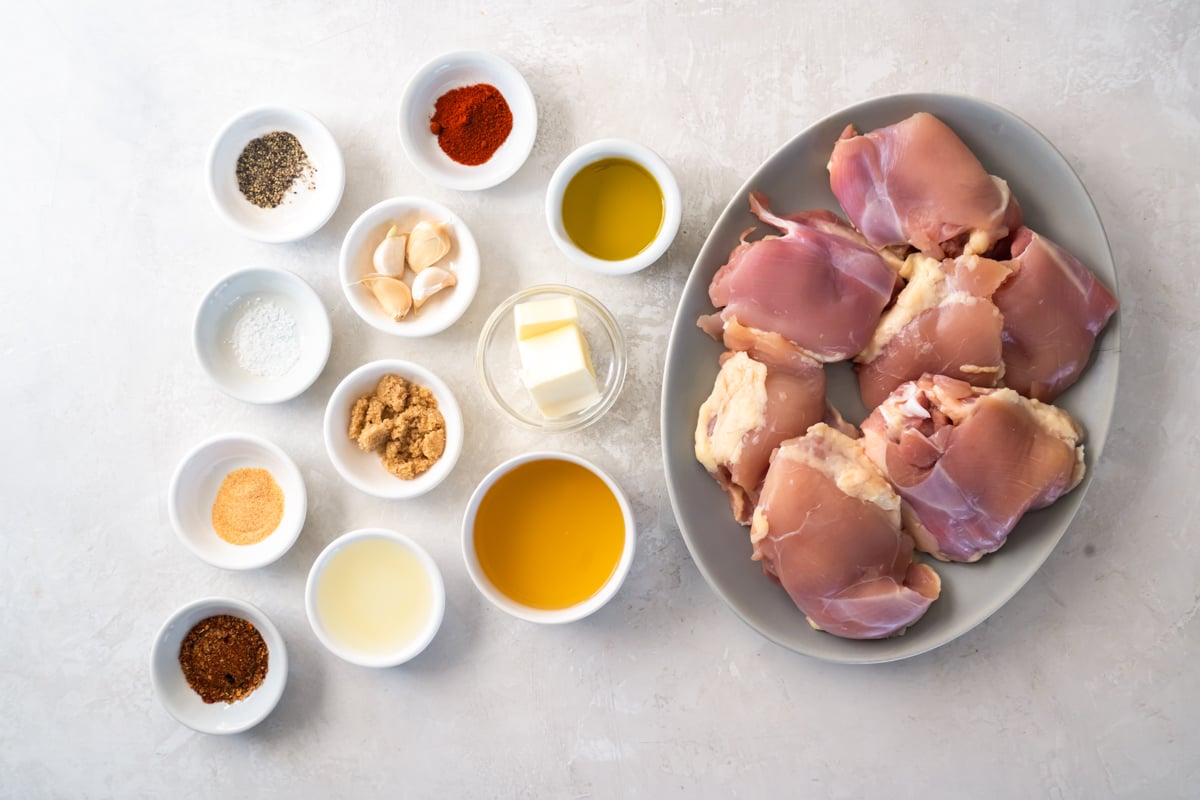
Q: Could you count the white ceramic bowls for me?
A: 10